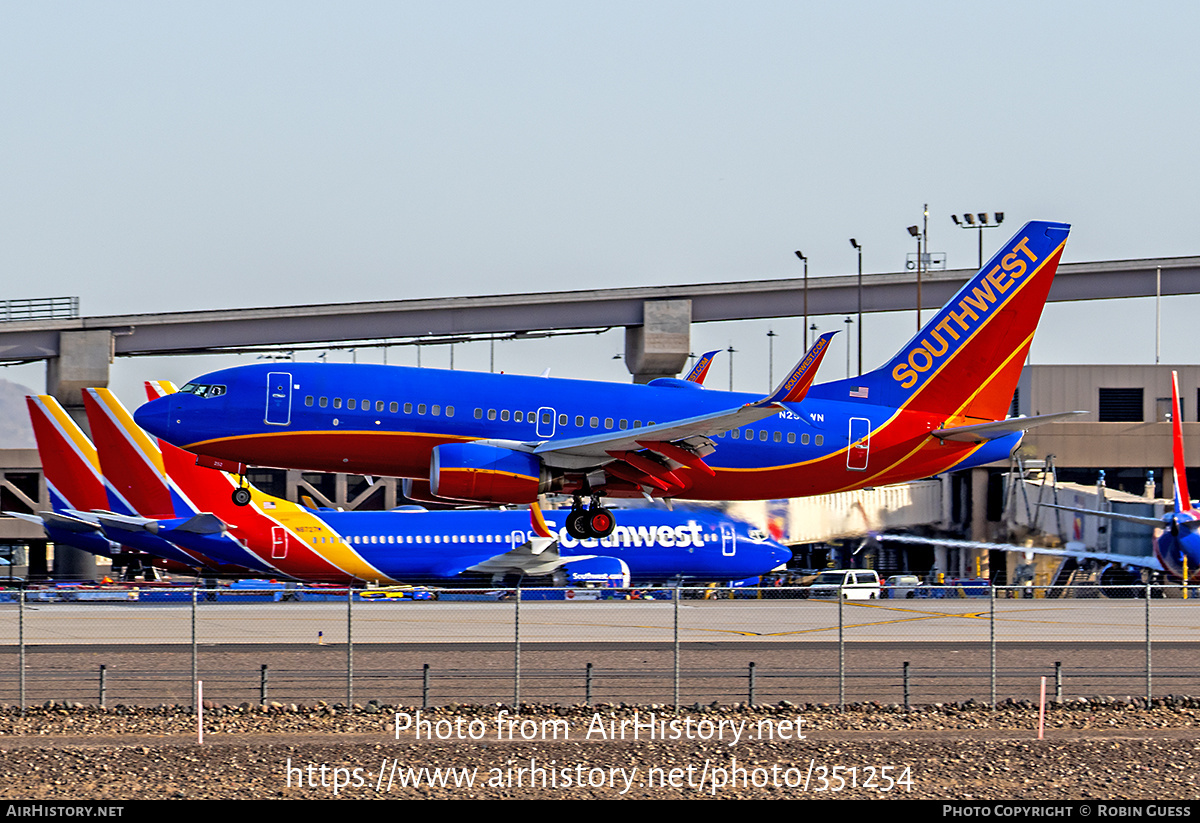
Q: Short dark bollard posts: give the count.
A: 7